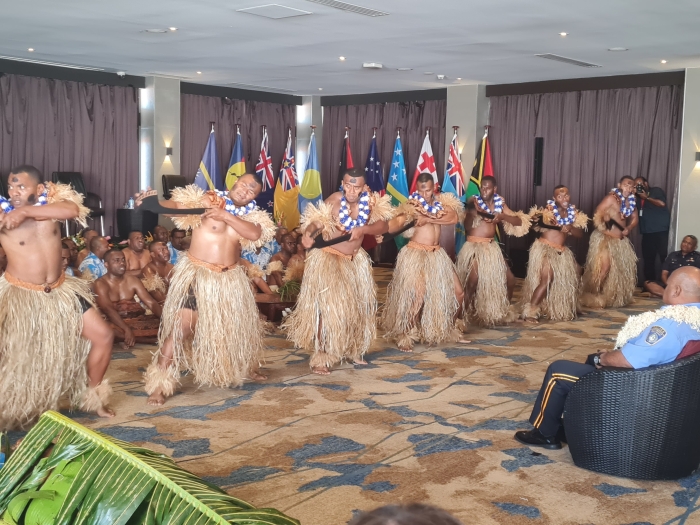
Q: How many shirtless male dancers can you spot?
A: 7